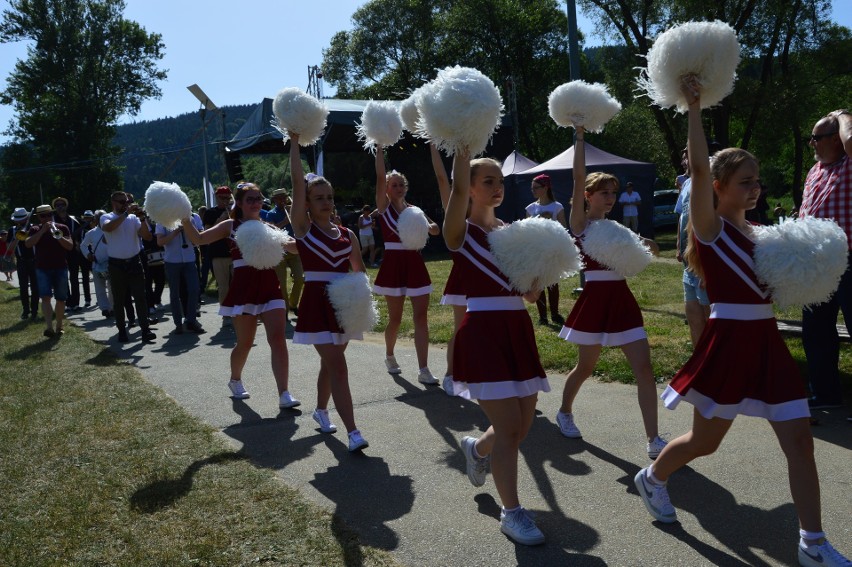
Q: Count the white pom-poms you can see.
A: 13